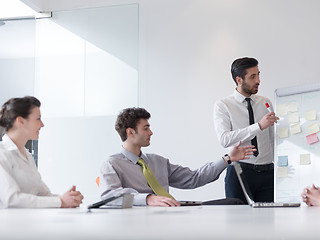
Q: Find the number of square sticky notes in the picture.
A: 11